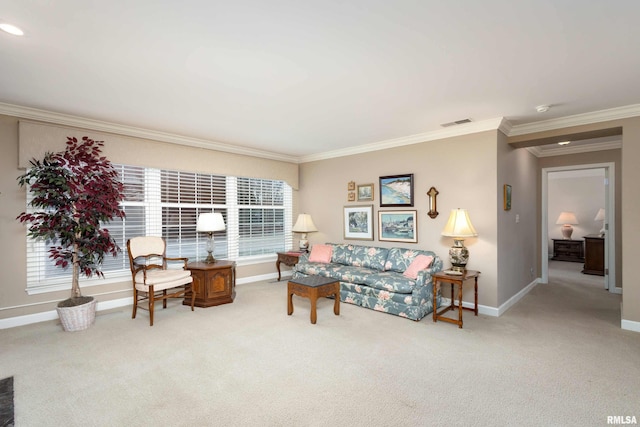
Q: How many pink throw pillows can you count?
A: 2